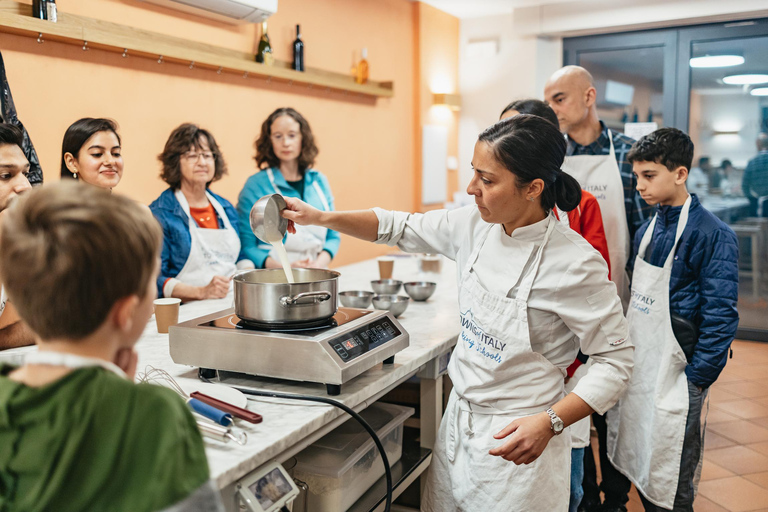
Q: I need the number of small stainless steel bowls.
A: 4